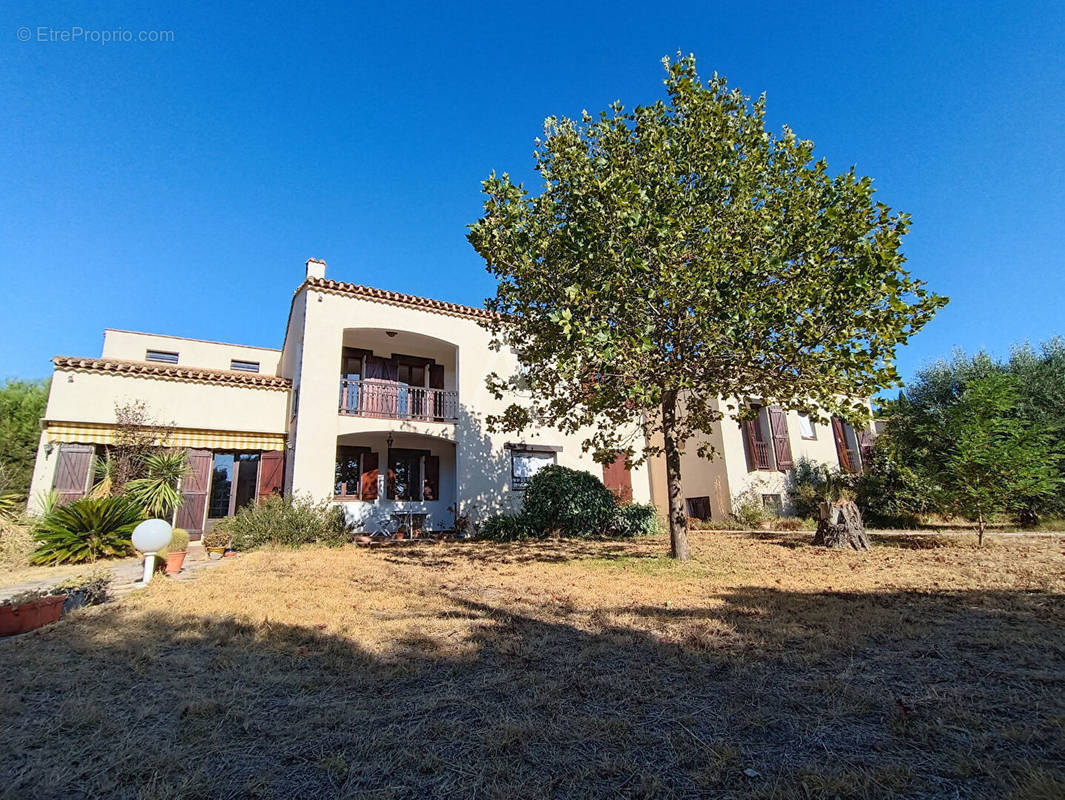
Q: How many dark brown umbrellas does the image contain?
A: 0